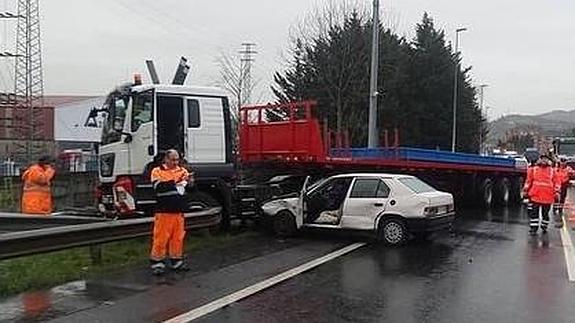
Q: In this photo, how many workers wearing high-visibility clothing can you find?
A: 4